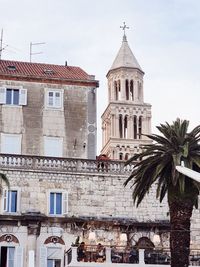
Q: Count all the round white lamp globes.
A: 3